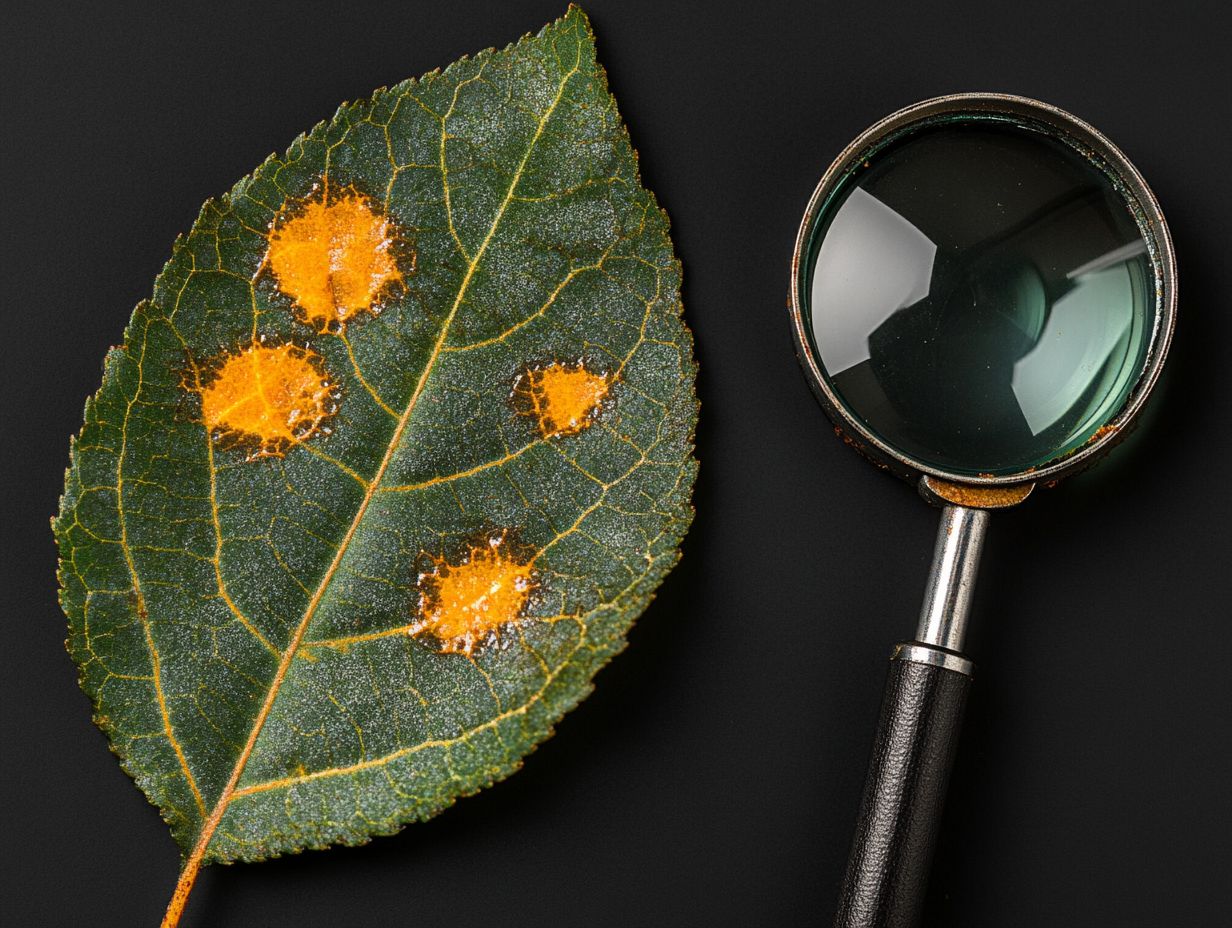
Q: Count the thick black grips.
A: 1